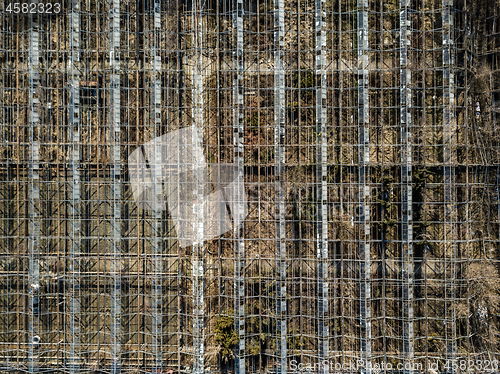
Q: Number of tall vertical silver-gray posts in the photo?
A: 11